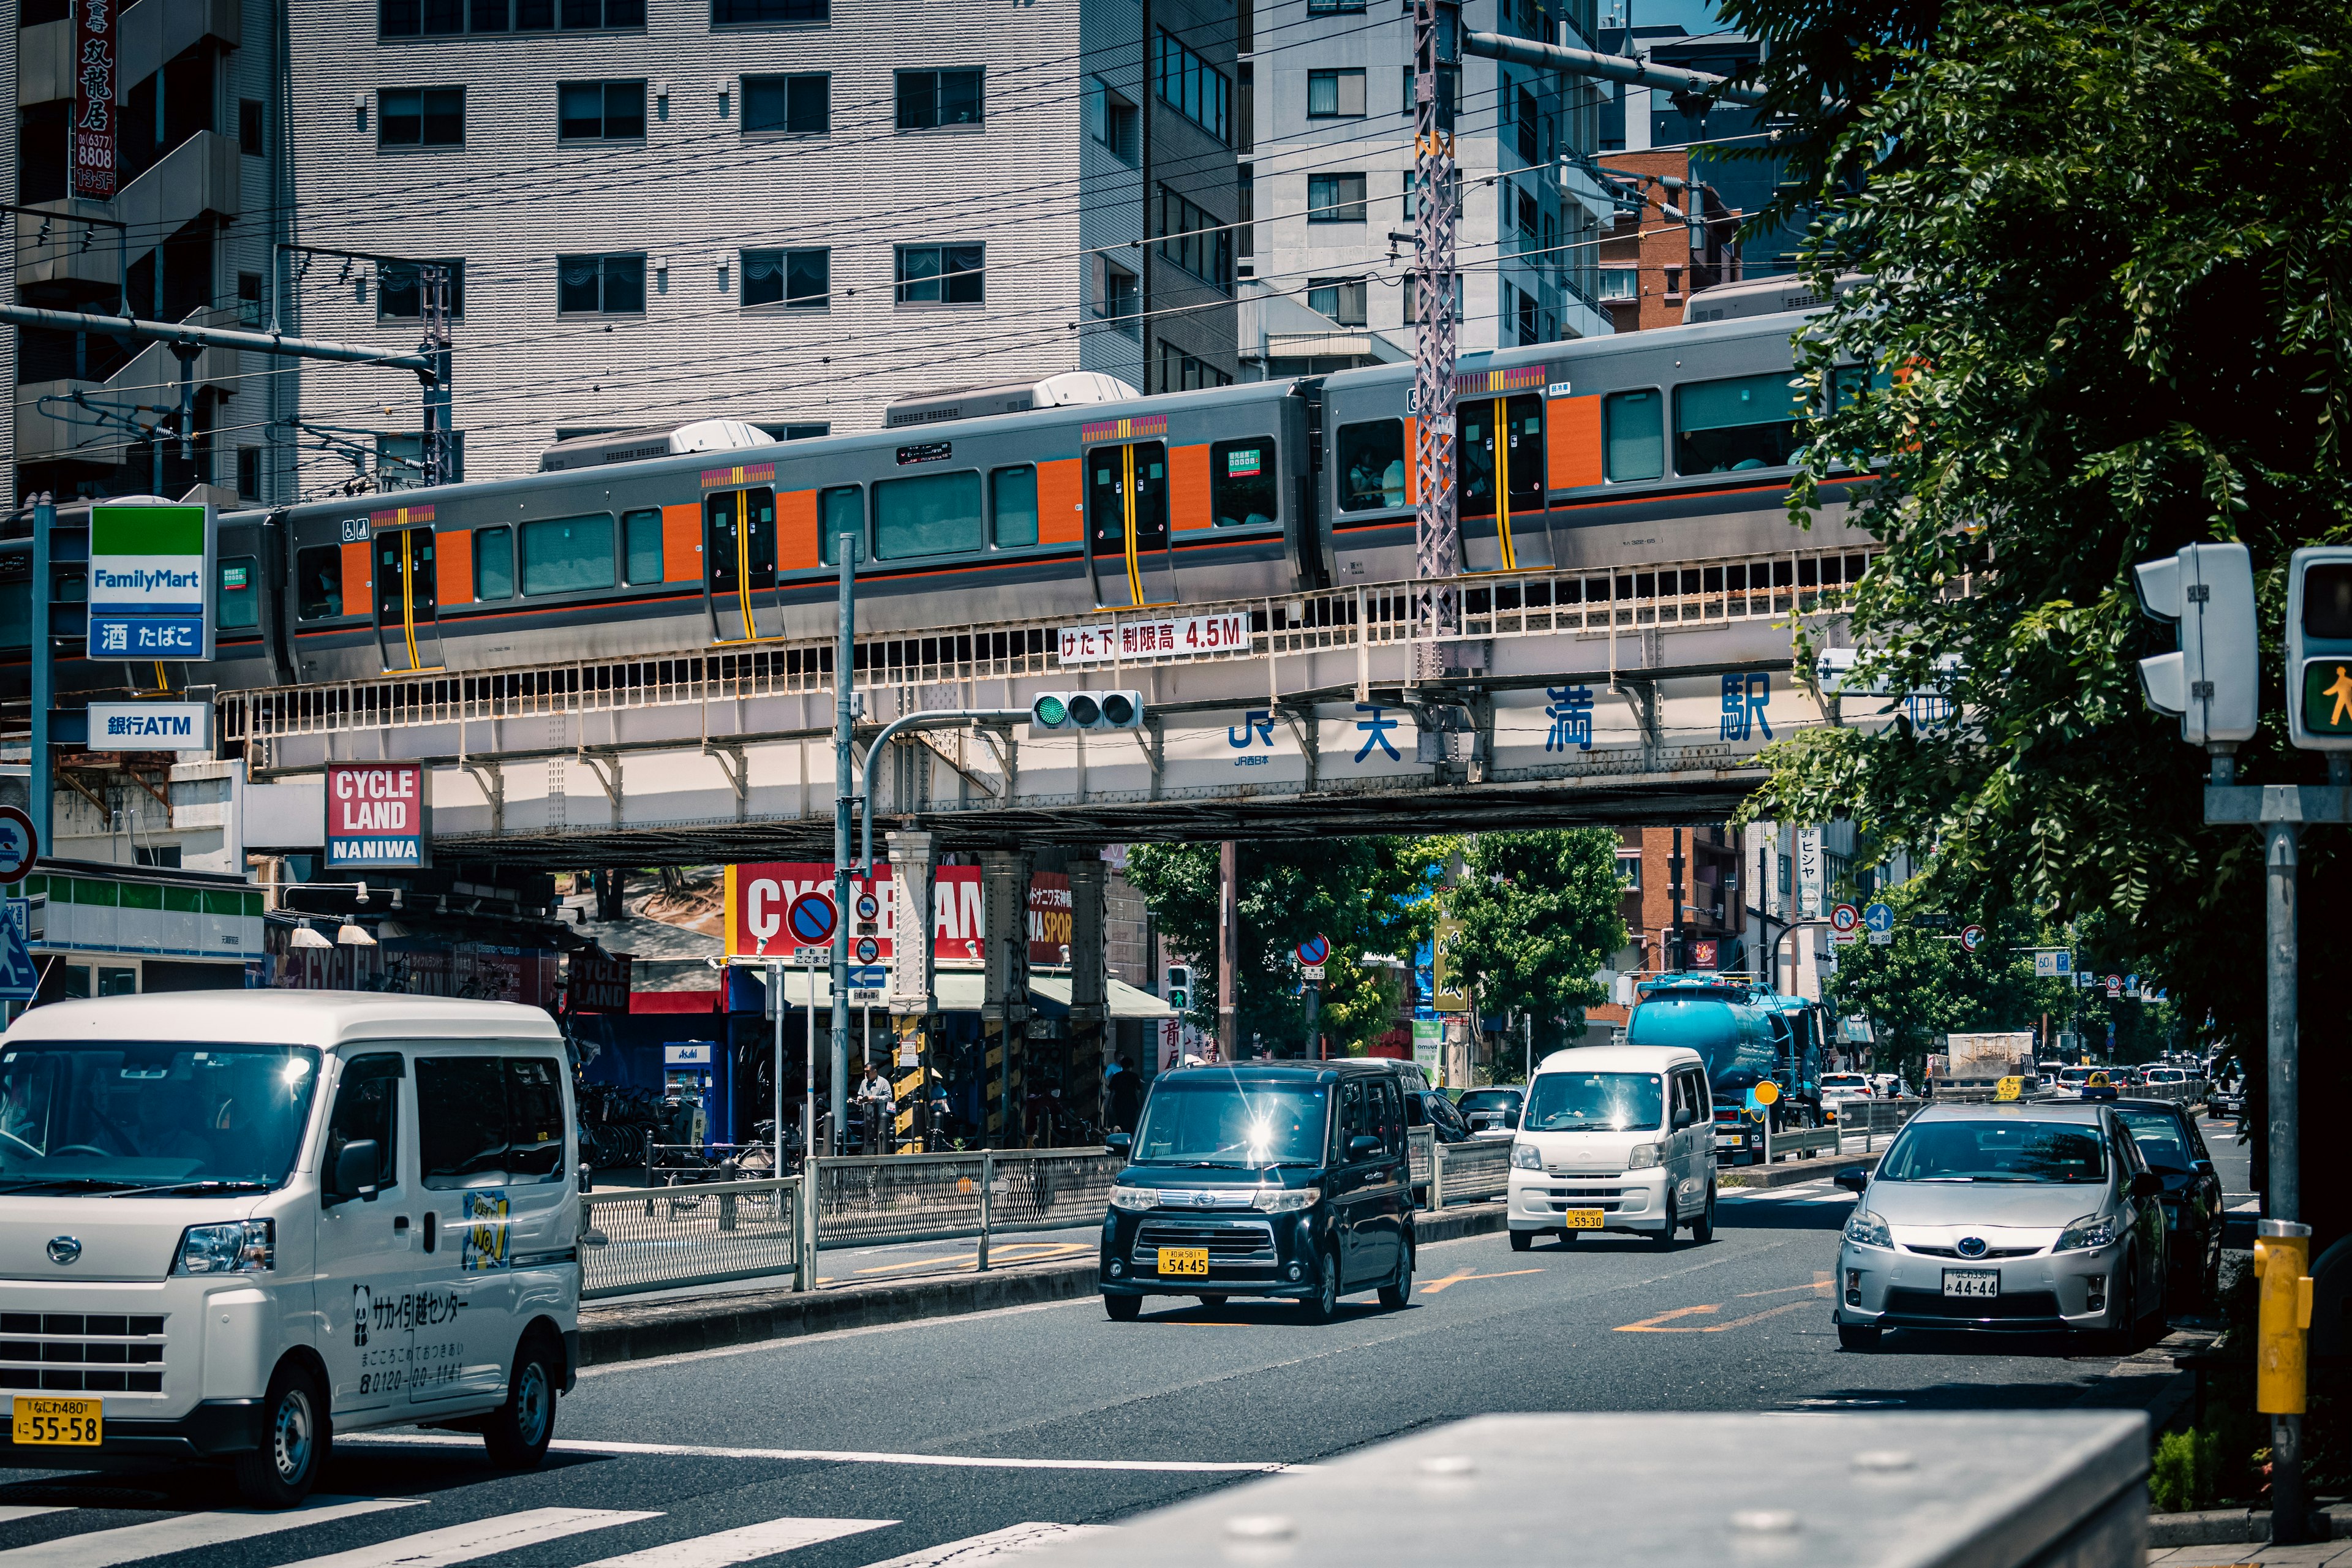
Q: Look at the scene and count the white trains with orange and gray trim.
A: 1